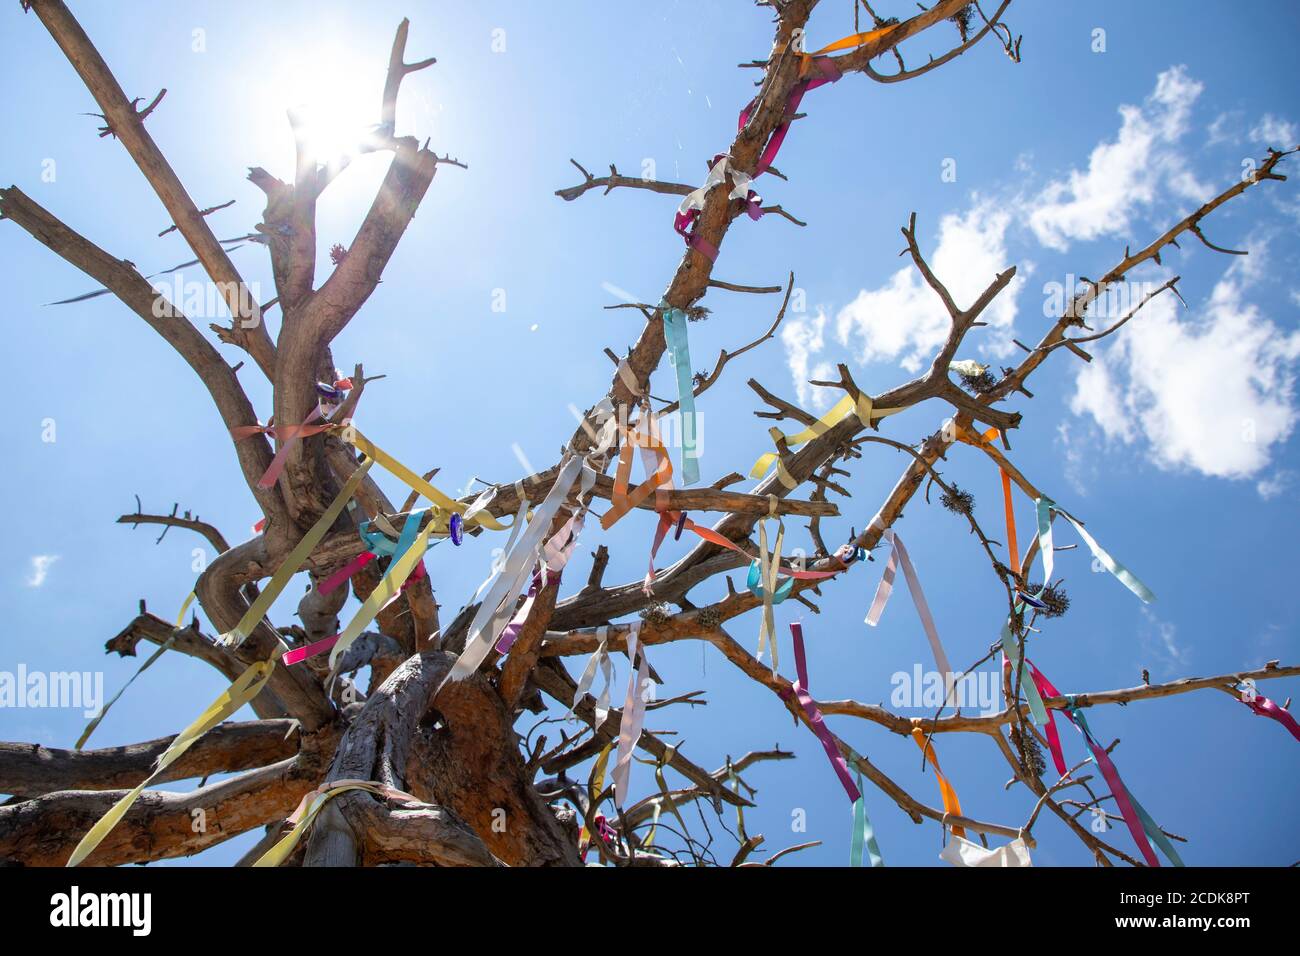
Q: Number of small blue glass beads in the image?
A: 5